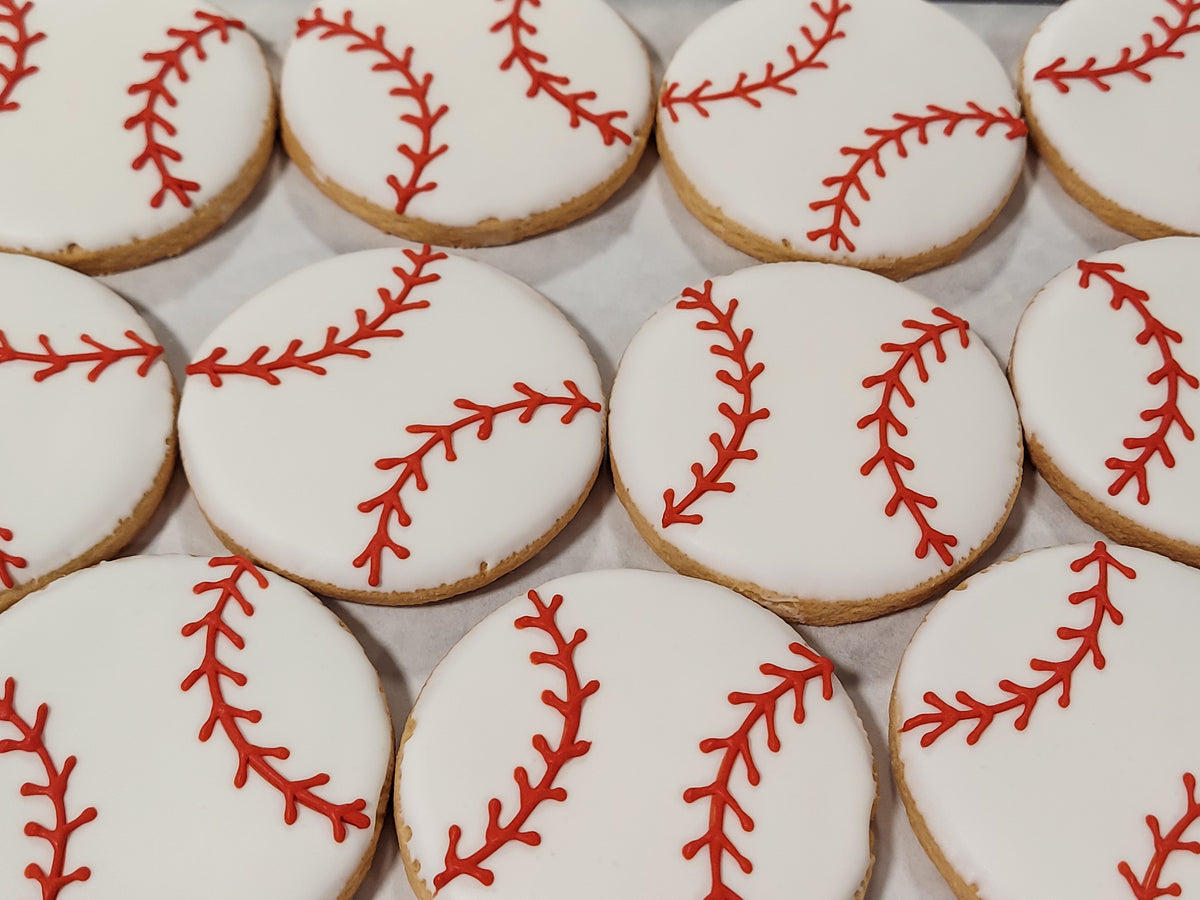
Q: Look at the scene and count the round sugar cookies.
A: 11